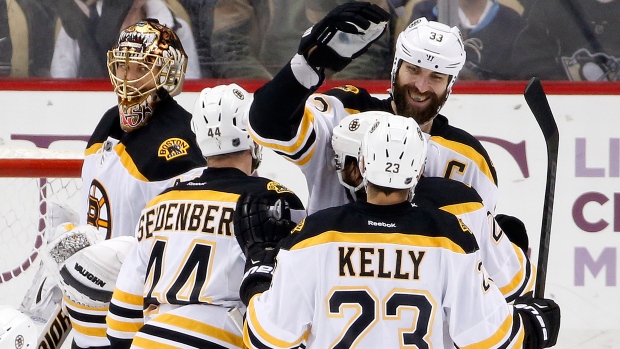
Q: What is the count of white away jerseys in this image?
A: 5